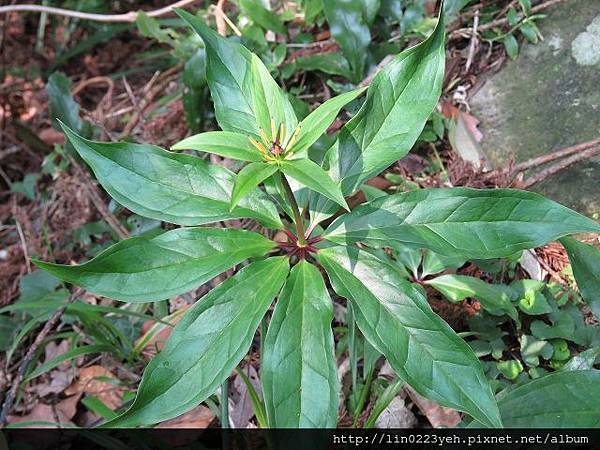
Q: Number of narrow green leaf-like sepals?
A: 5